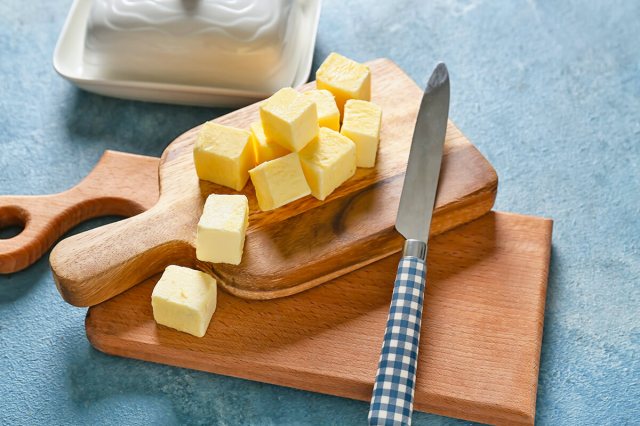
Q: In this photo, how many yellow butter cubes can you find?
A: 10